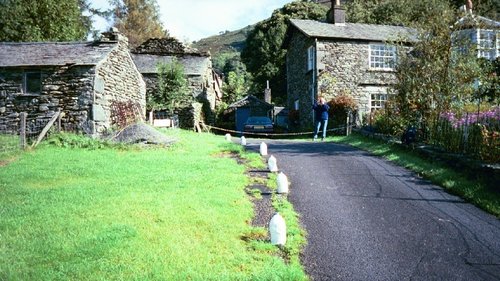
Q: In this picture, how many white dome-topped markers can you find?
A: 6